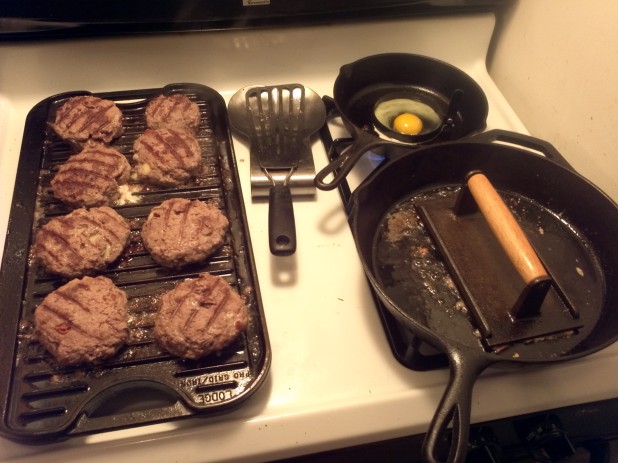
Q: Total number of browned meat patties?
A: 8